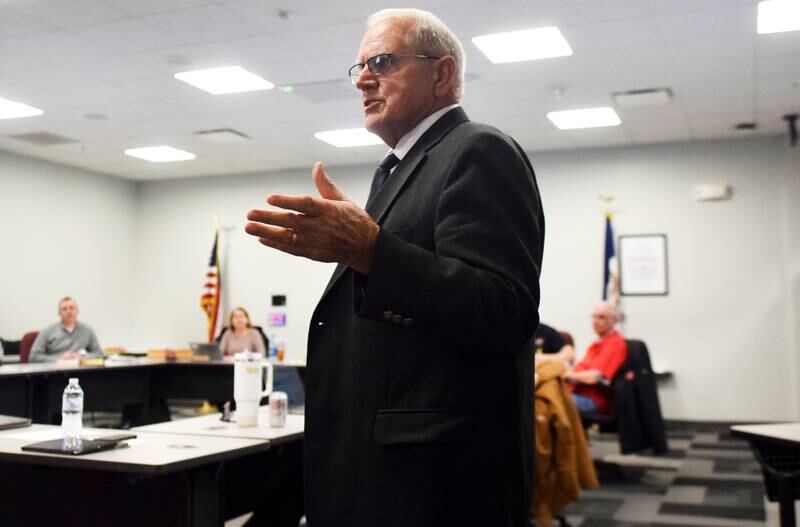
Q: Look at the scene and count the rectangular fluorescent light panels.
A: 7